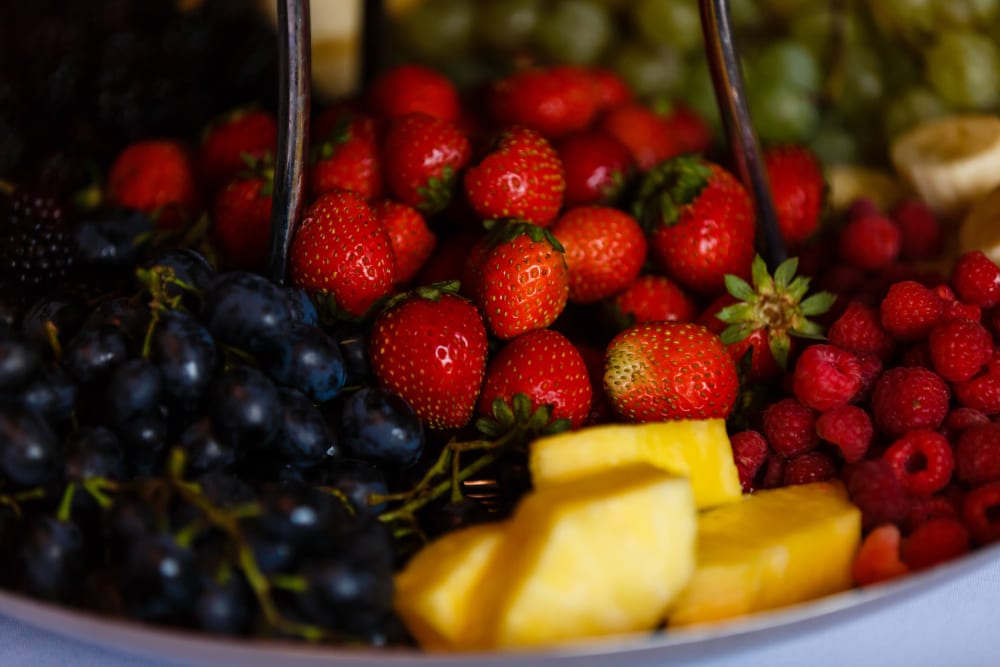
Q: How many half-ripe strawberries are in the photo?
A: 1